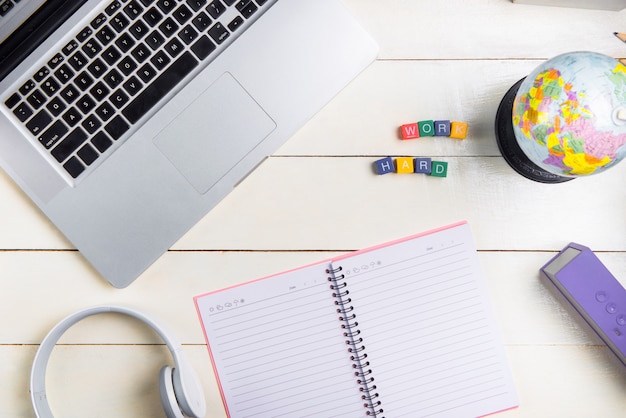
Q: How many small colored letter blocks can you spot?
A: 8